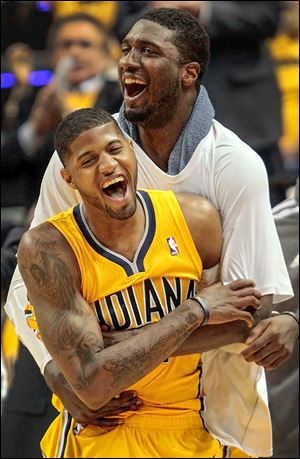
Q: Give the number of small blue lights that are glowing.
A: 3